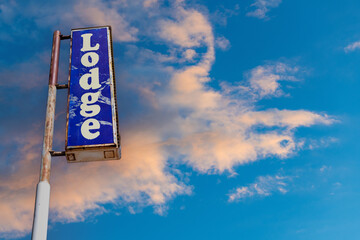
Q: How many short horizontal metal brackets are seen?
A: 3